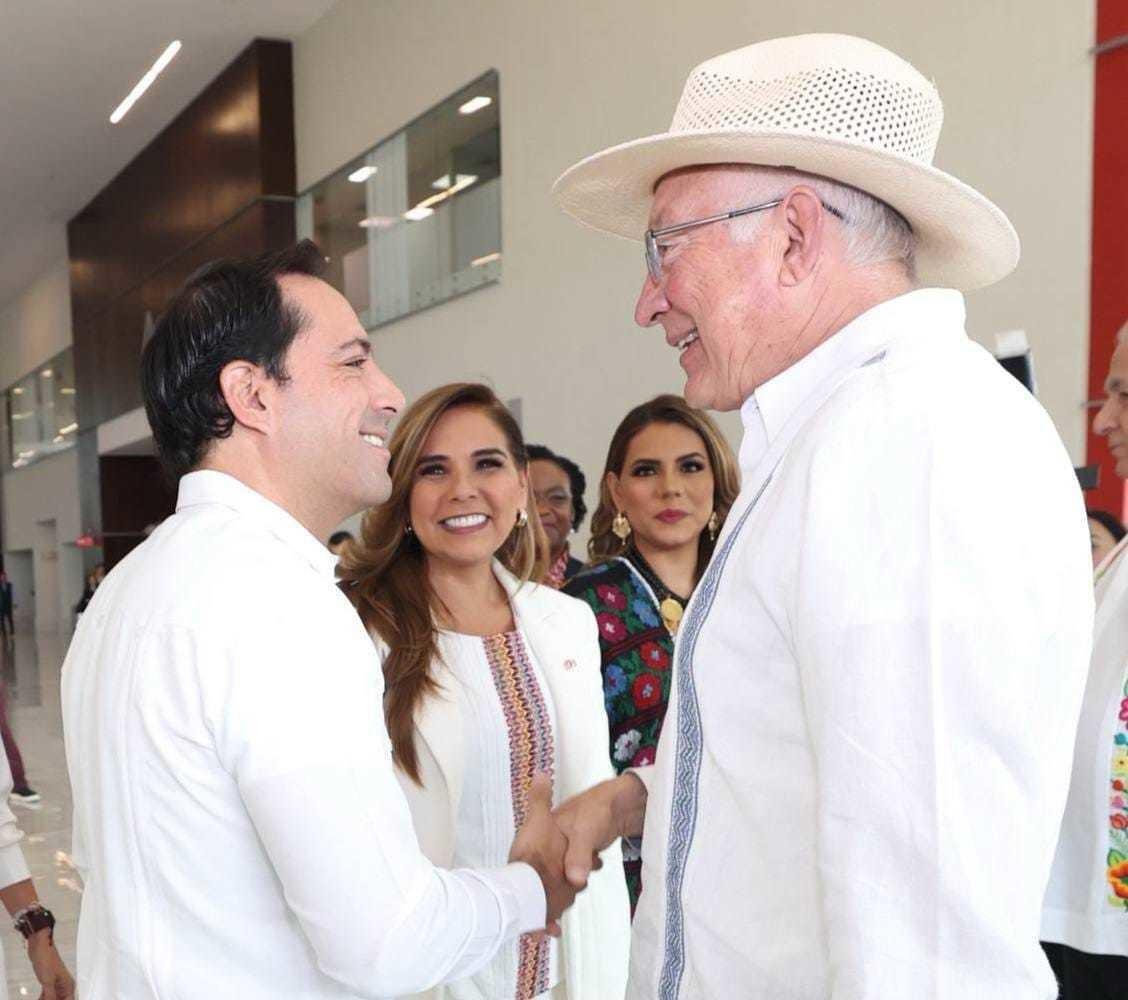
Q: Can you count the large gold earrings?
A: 2